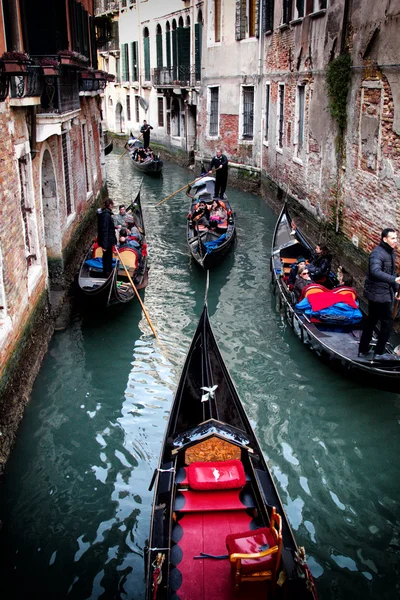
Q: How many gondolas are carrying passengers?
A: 4